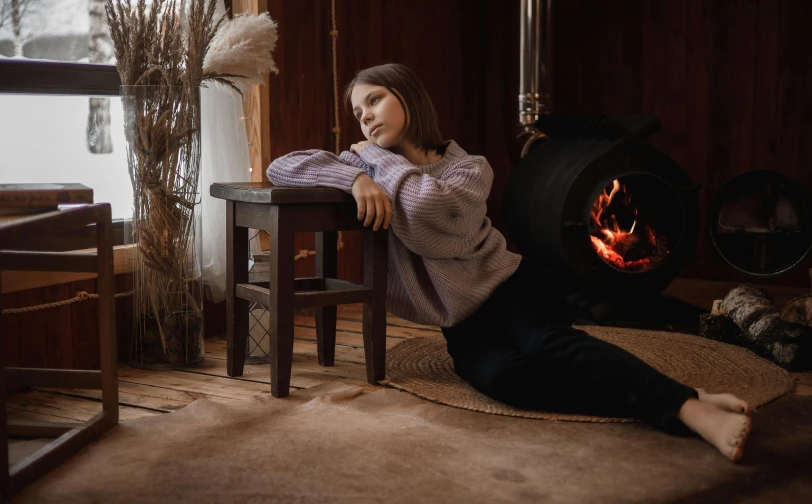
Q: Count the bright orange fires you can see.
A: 1